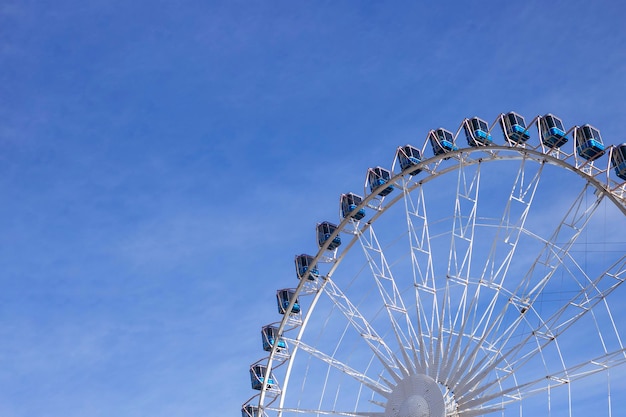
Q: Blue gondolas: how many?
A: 15